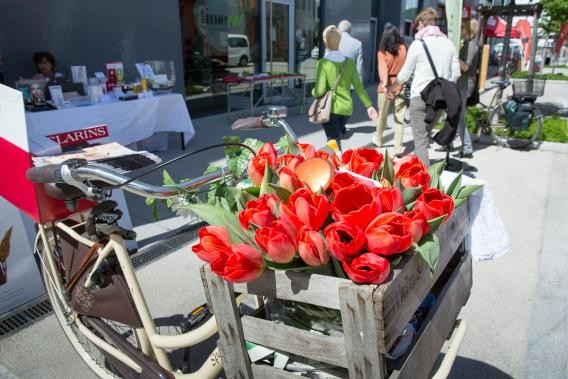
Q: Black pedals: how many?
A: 1